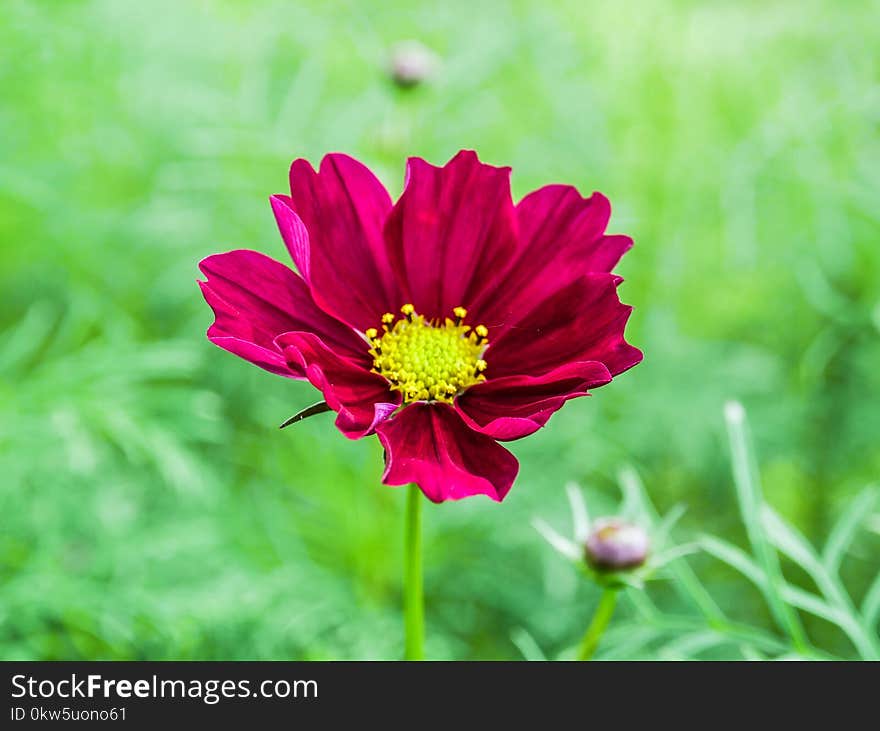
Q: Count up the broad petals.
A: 8